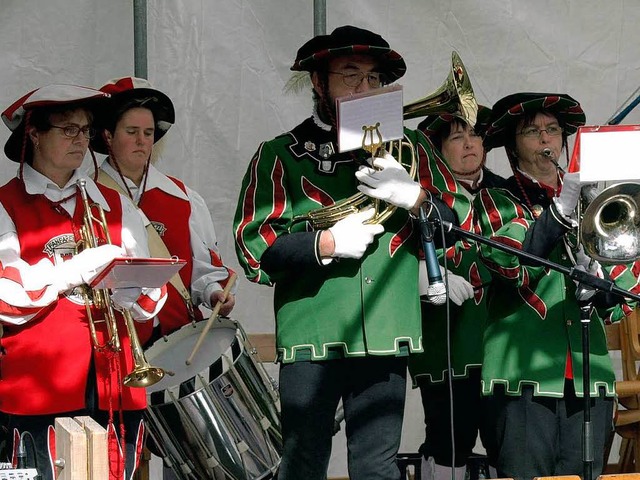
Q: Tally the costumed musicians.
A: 5